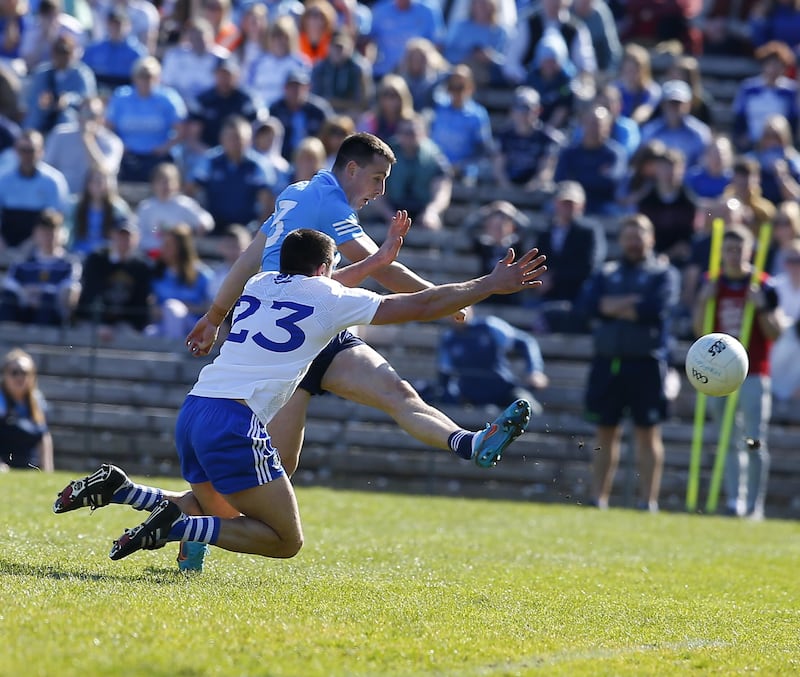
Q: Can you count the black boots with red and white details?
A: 2